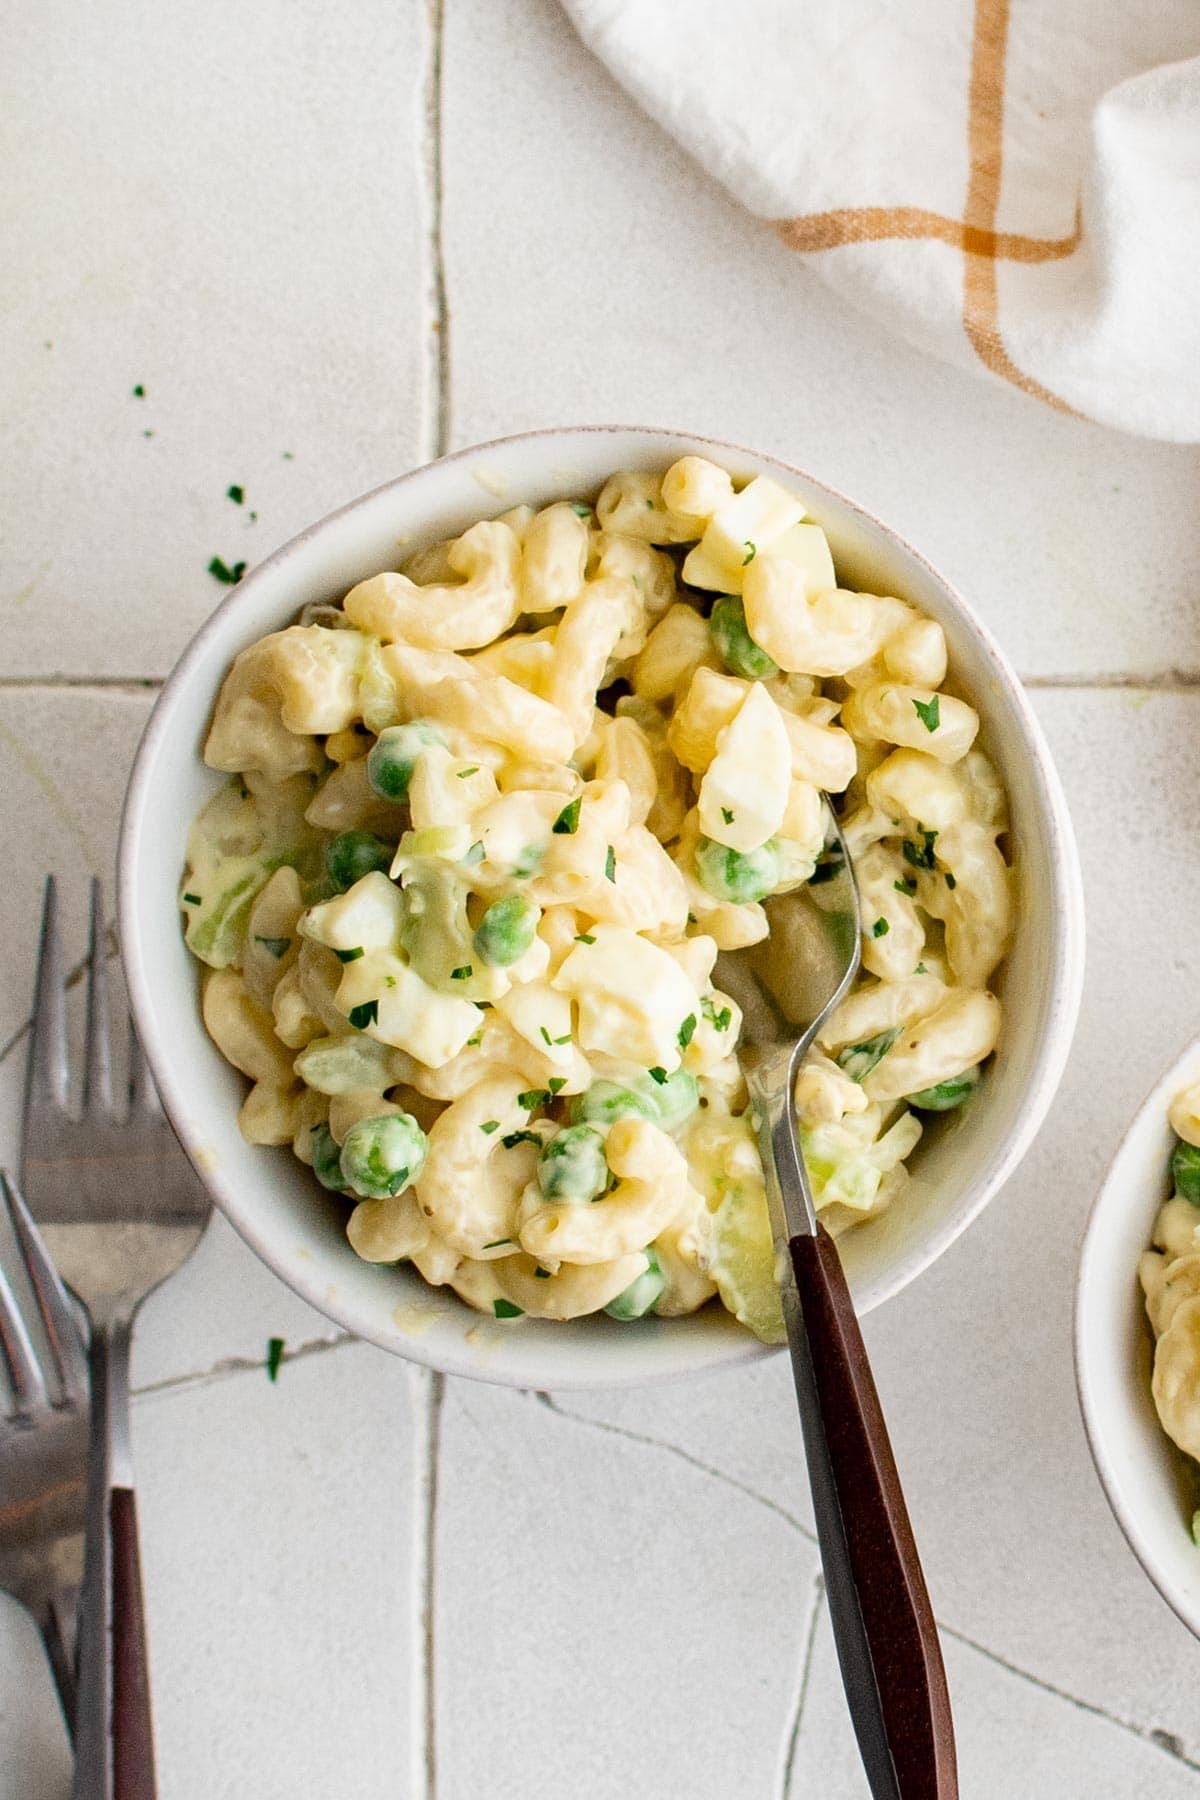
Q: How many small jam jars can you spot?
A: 0